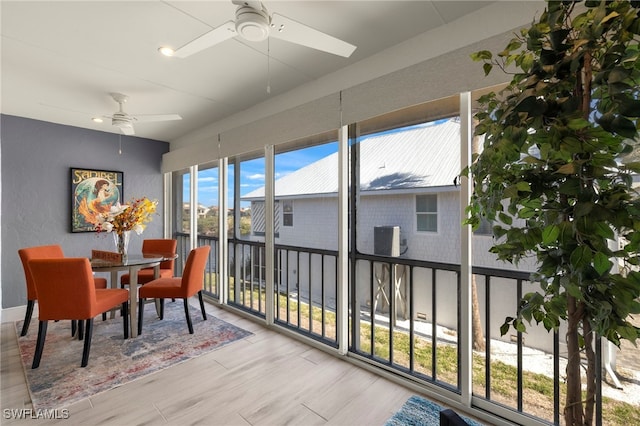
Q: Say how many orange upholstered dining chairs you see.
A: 4